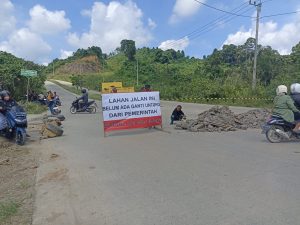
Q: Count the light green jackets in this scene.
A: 1